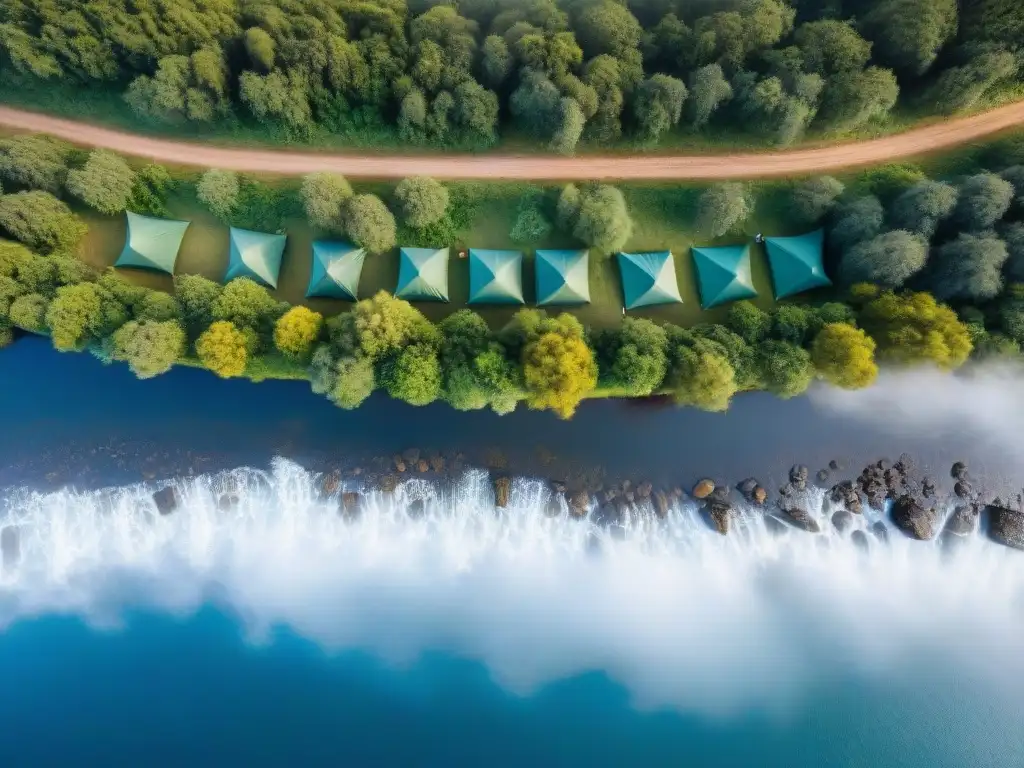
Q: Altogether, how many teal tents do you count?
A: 9